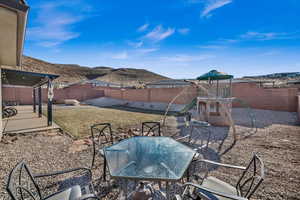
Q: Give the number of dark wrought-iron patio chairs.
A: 5